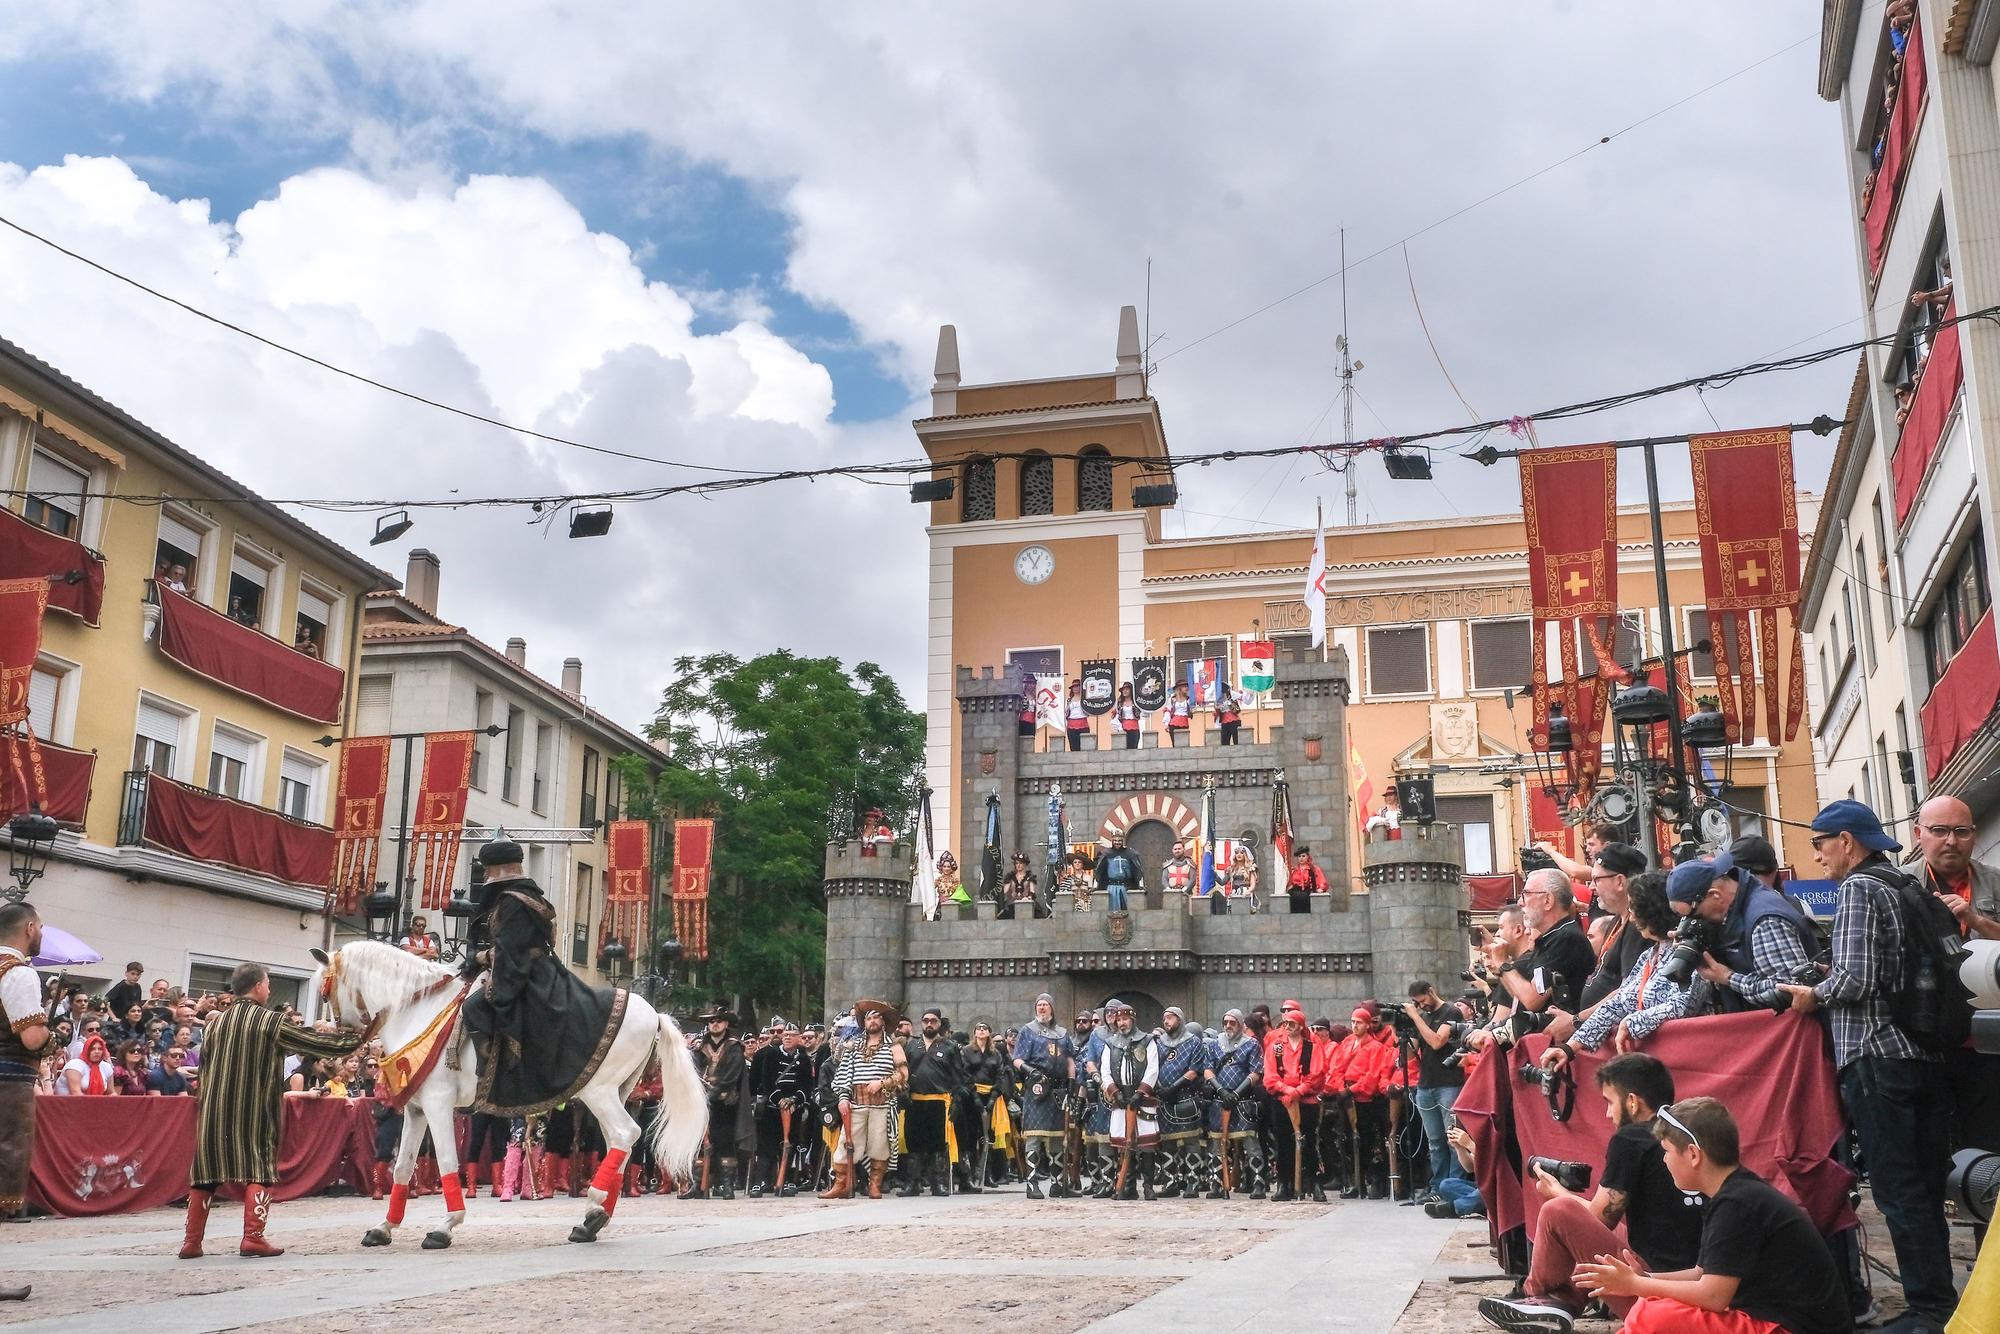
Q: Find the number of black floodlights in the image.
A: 5